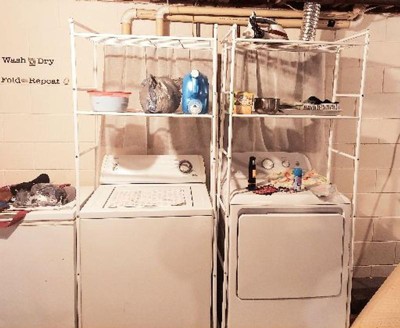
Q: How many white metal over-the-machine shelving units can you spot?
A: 2